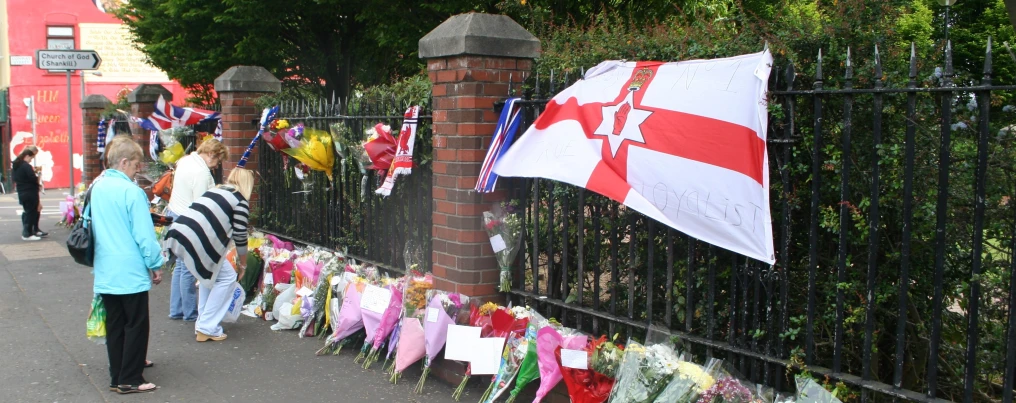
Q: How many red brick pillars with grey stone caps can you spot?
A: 4